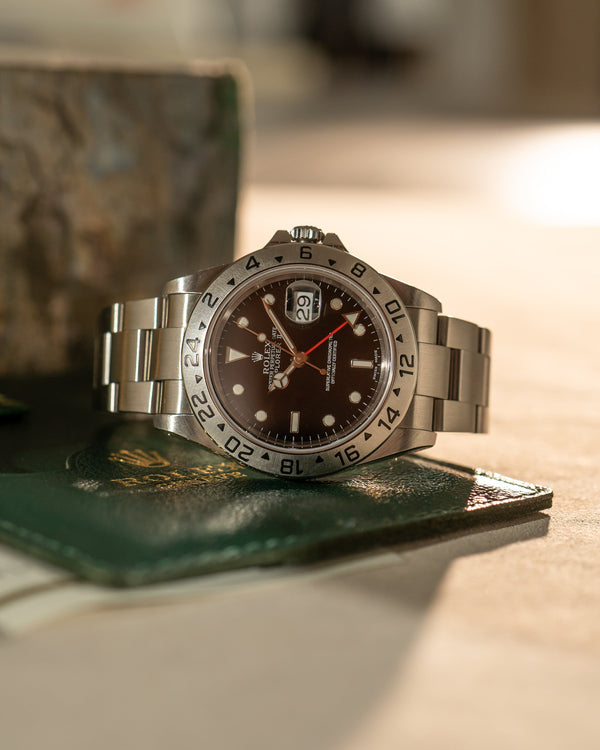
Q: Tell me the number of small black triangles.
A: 12